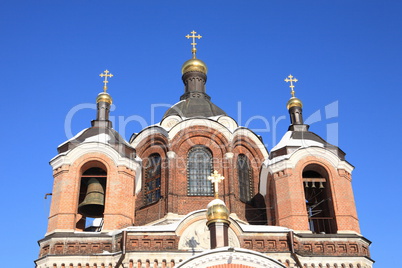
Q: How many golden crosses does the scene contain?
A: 4